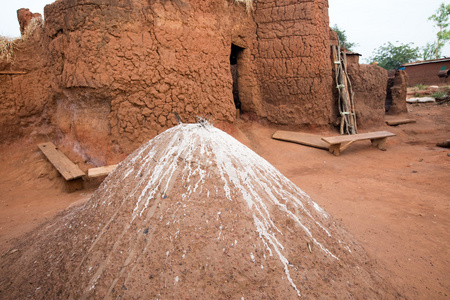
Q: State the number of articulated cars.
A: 0